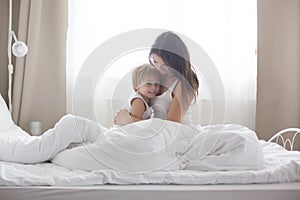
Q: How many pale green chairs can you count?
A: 0